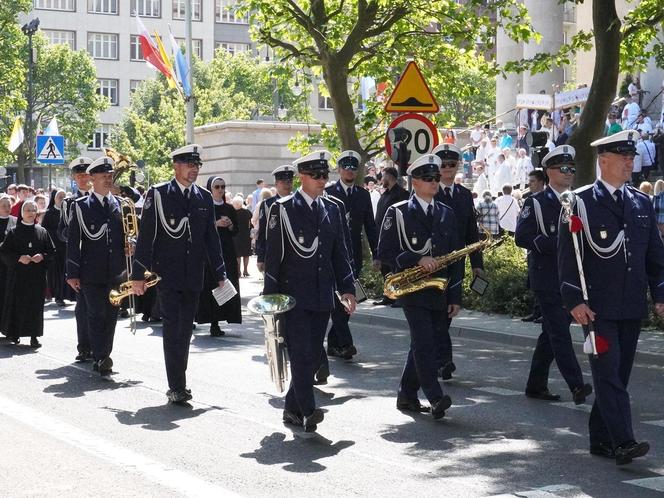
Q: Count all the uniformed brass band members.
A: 10